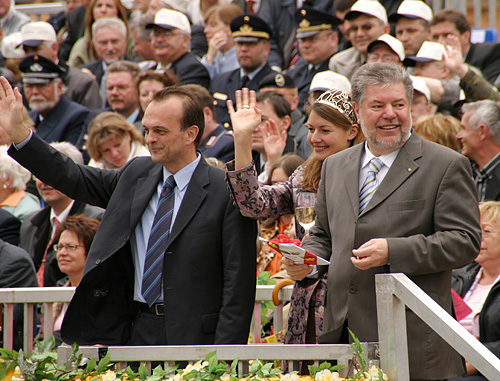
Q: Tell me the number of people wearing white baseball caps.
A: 9